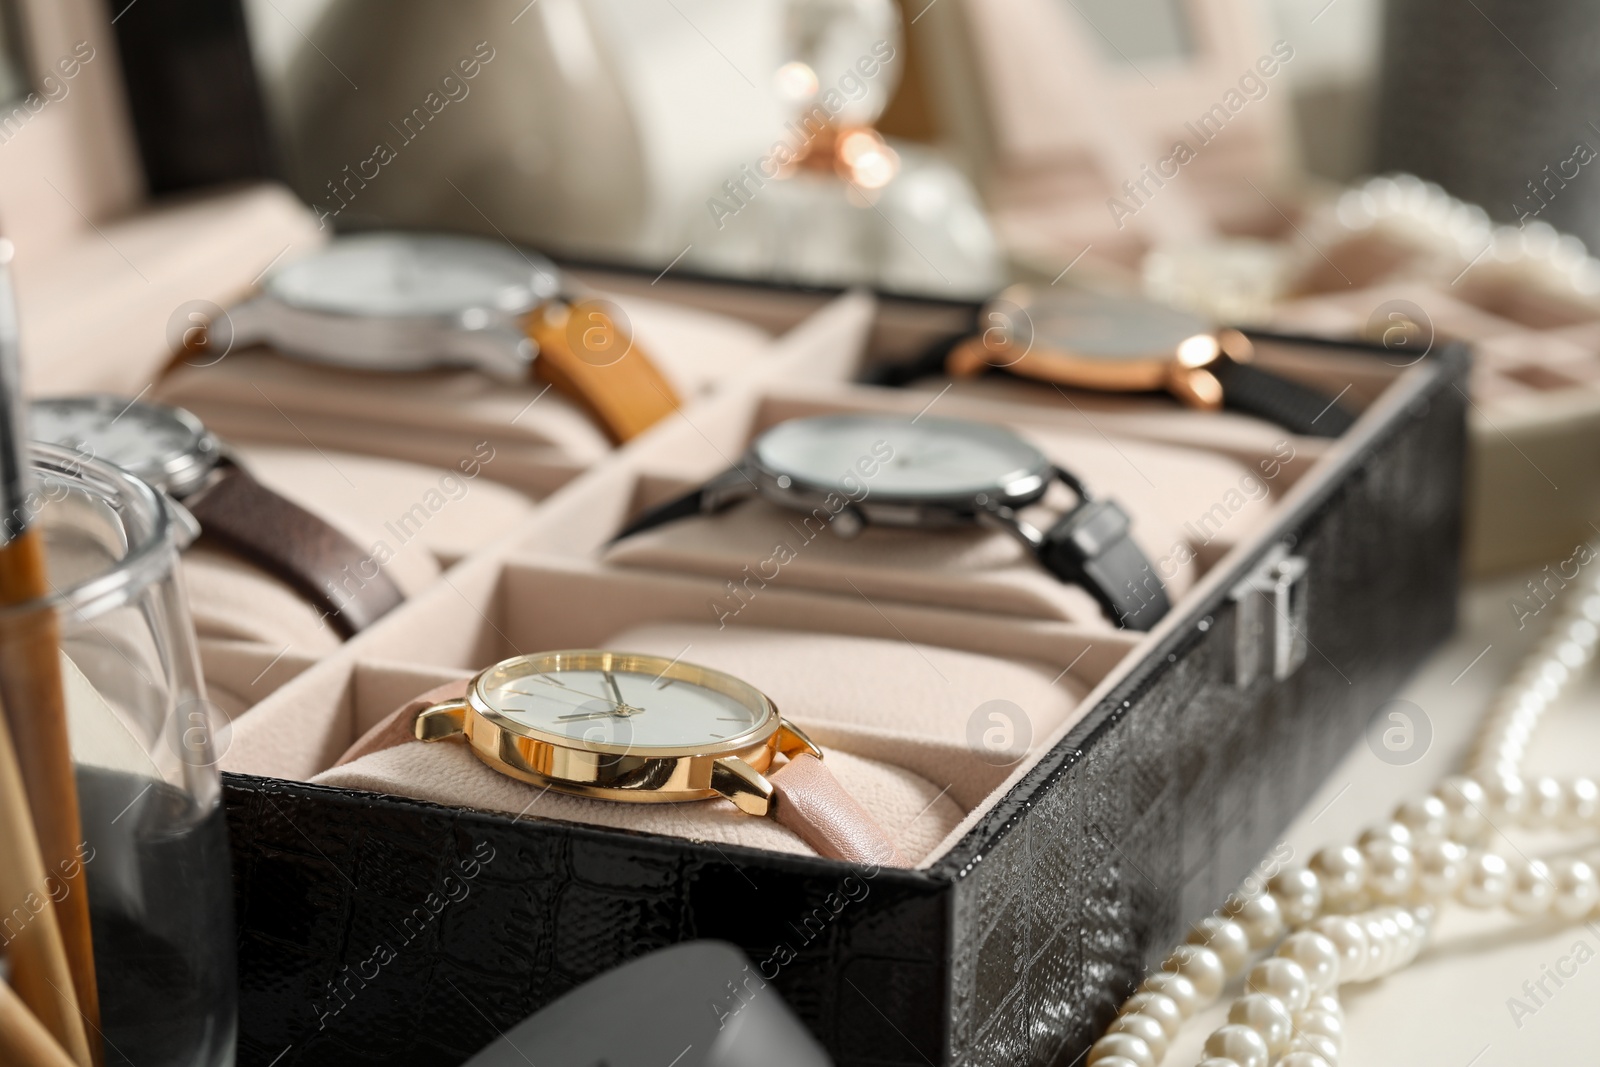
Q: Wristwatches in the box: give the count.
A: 5